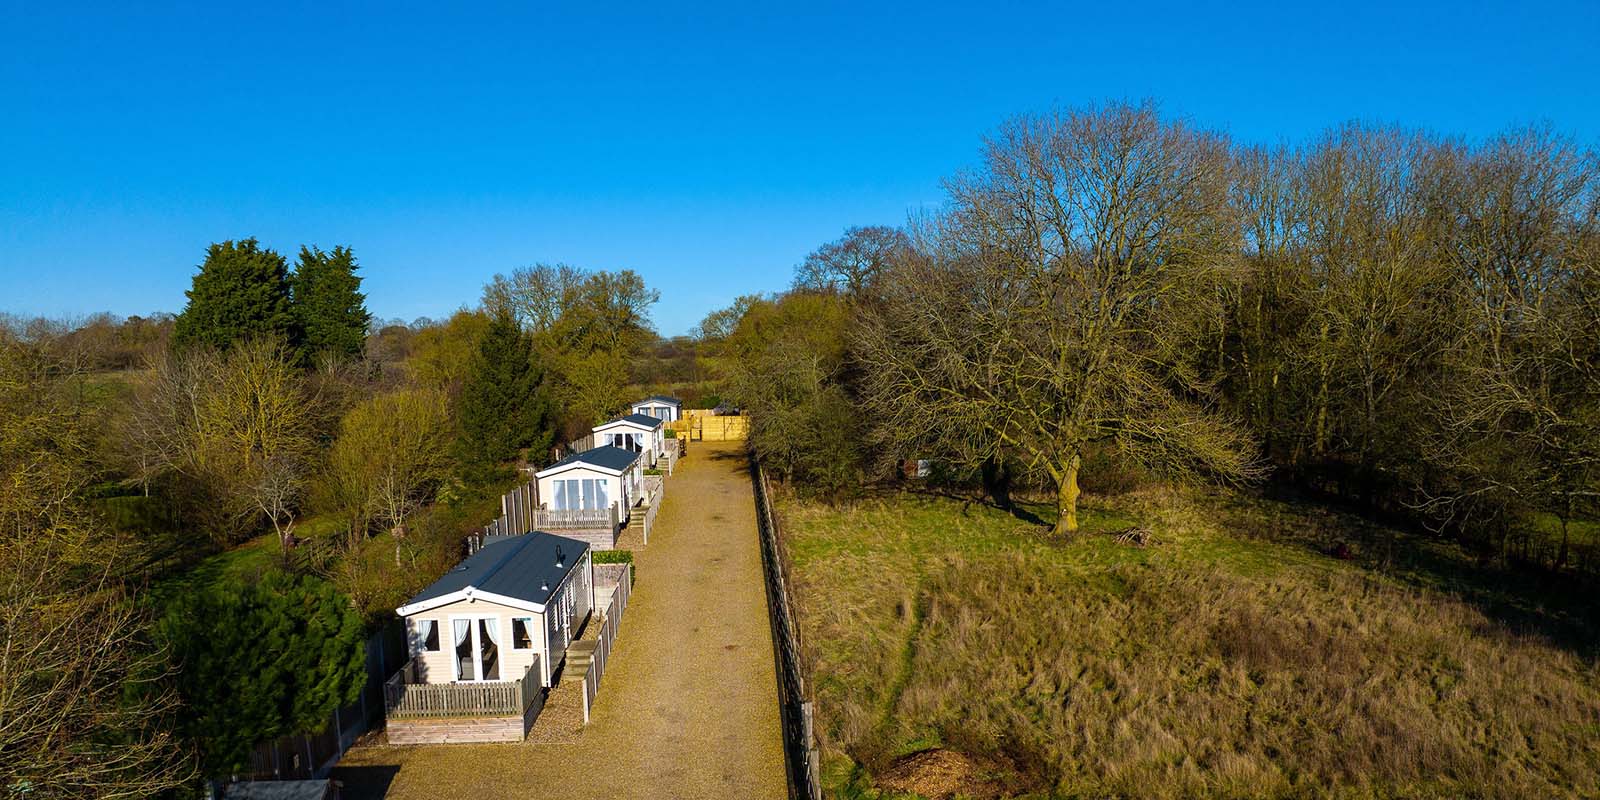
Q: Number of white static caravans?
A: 4